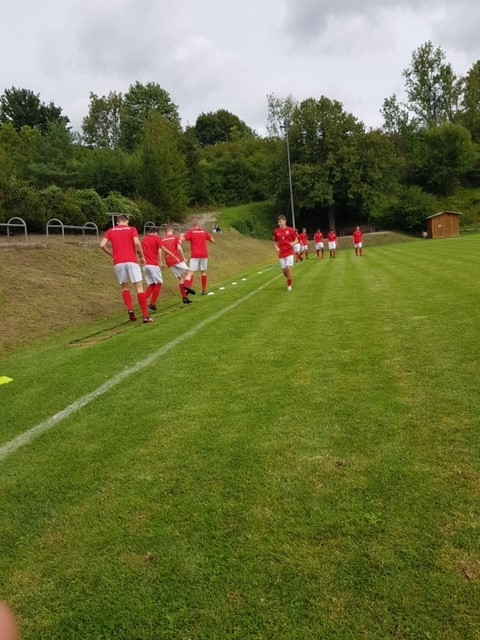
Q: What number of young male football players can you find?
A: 10